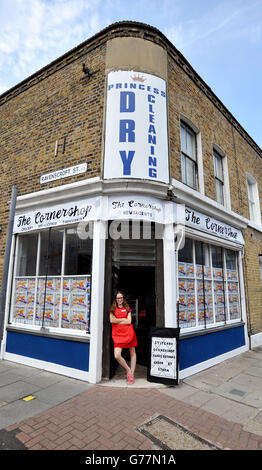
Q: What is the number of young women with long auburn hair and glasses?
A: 1